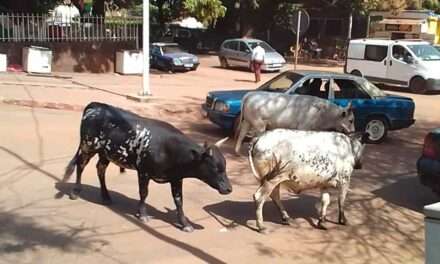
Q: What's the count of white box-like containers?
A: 3